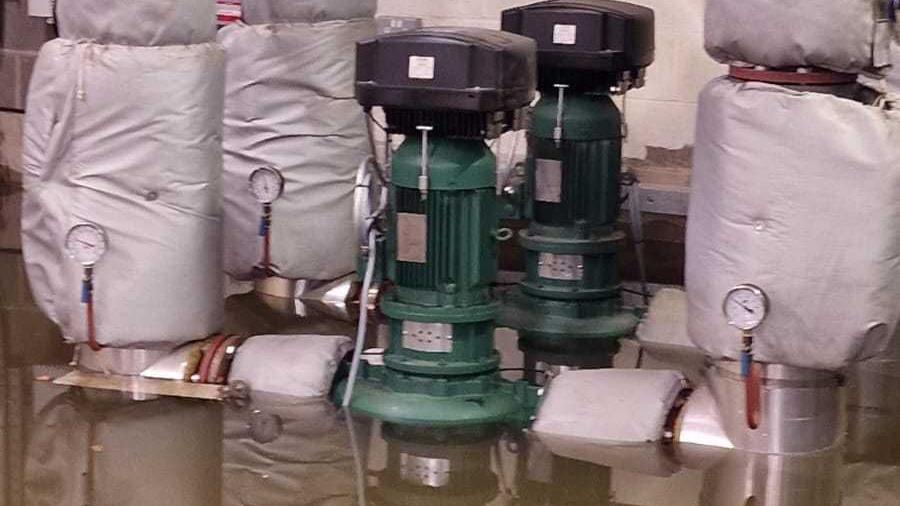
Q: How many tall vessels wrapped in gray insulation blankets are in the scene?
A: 3